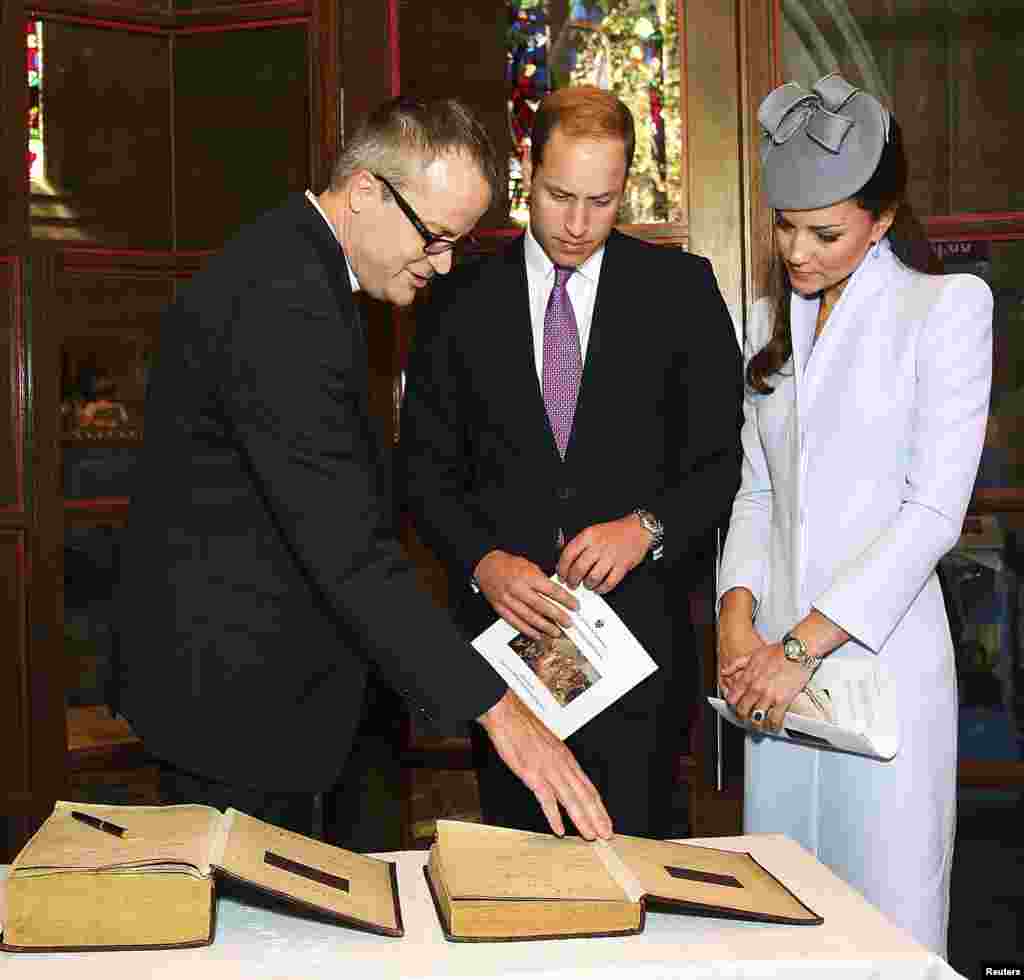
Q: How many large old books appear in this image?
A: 2